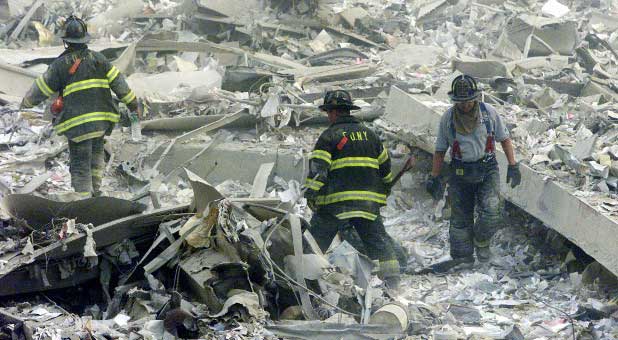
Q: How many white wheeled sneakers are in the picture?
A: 0